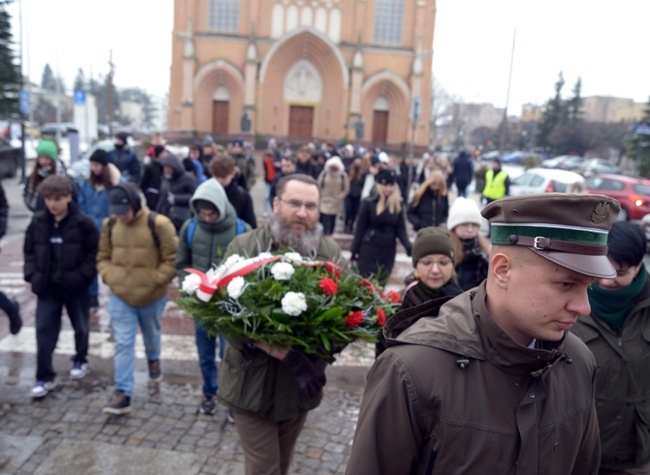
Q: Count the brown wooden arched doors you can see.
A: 3